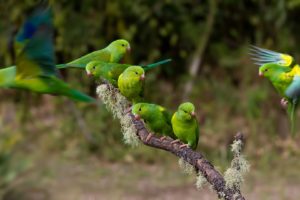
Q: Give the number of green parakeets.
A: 7